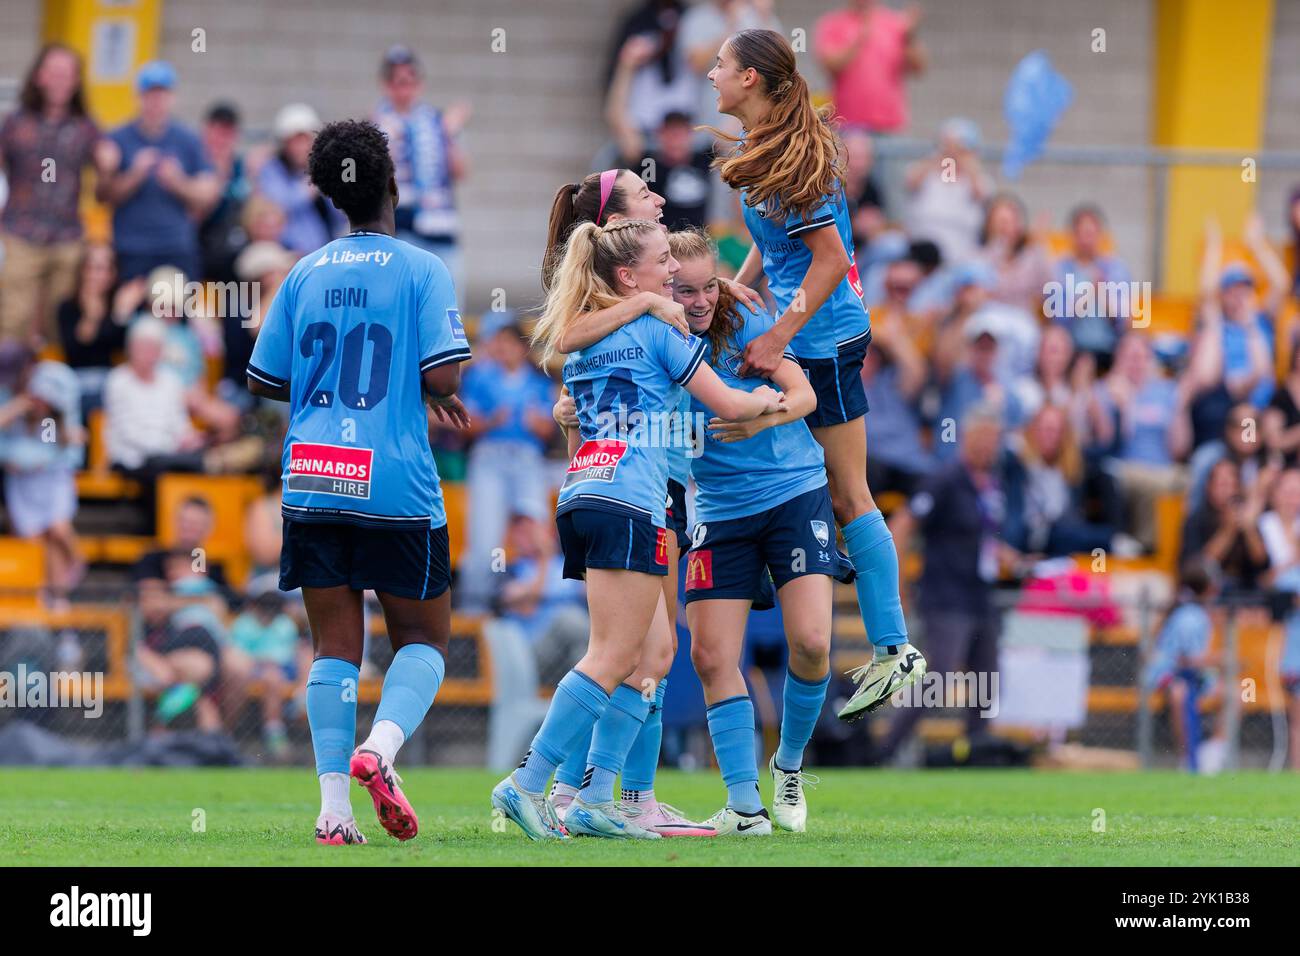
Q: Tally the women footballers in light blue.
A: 5